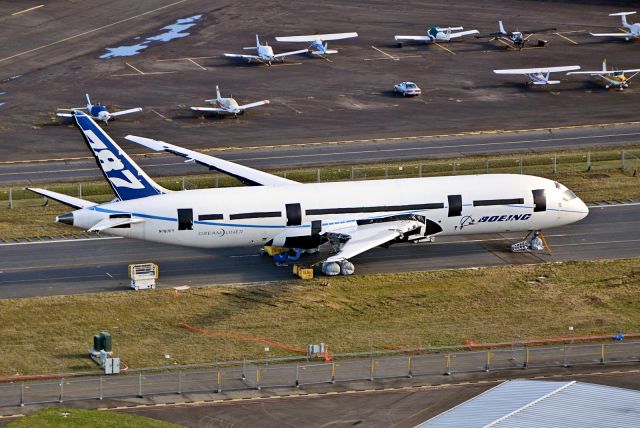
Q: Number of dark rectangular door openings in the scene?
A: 4